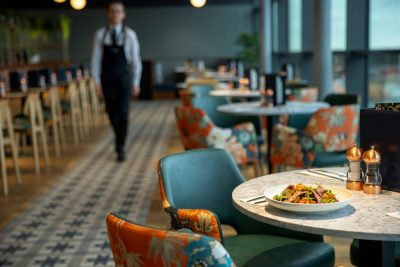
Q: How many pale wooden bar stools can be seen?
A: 6